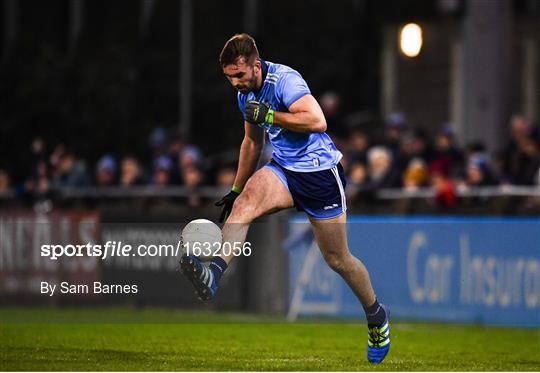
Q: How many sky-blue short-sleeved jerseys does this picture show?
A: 1